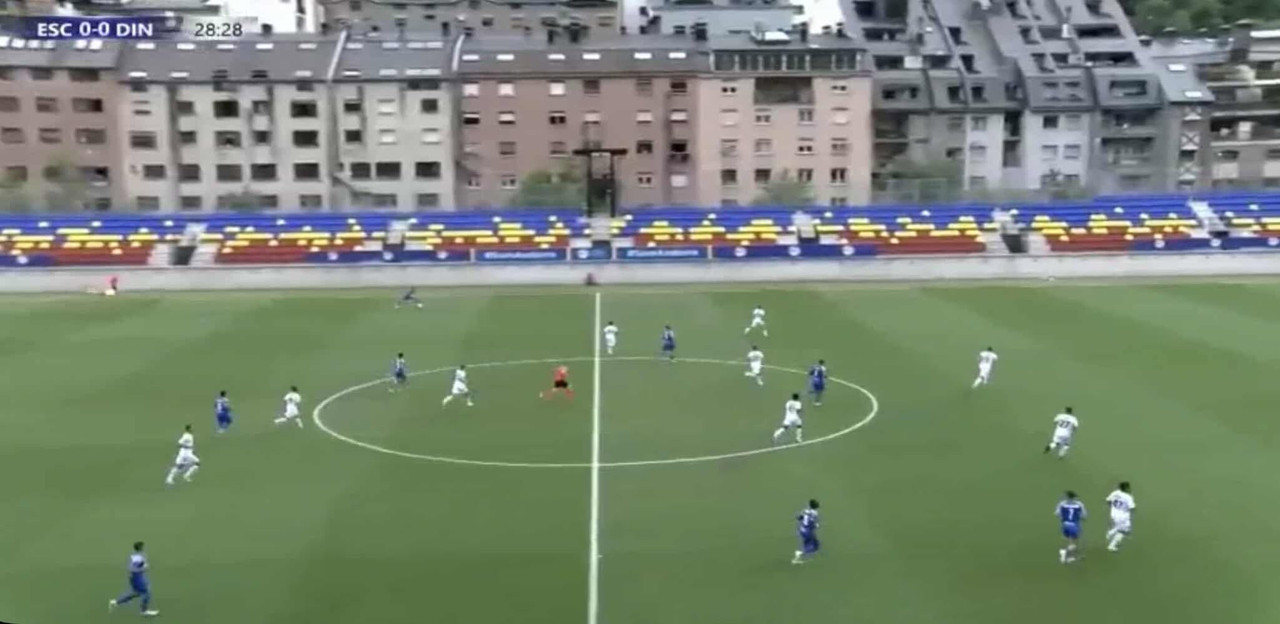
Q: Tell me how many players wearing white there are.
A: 10